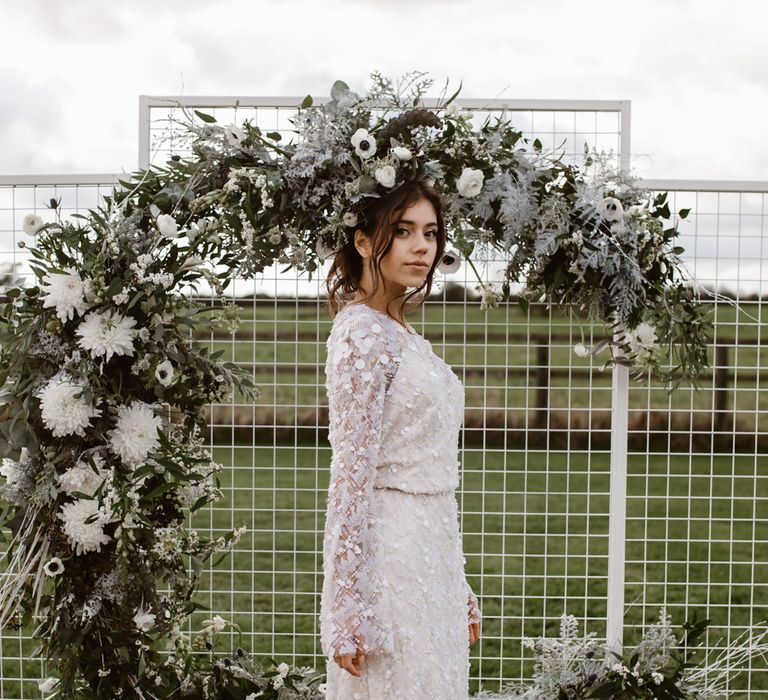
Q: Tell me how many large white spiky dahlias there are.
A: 6